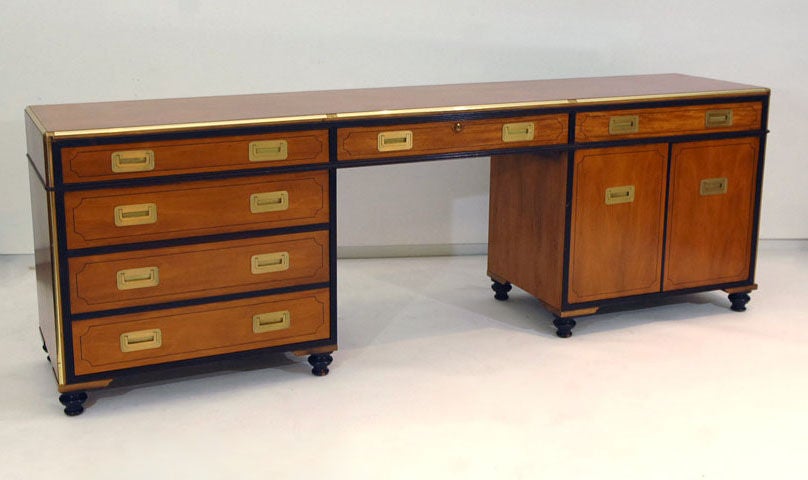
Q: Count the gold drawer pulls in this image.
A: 14